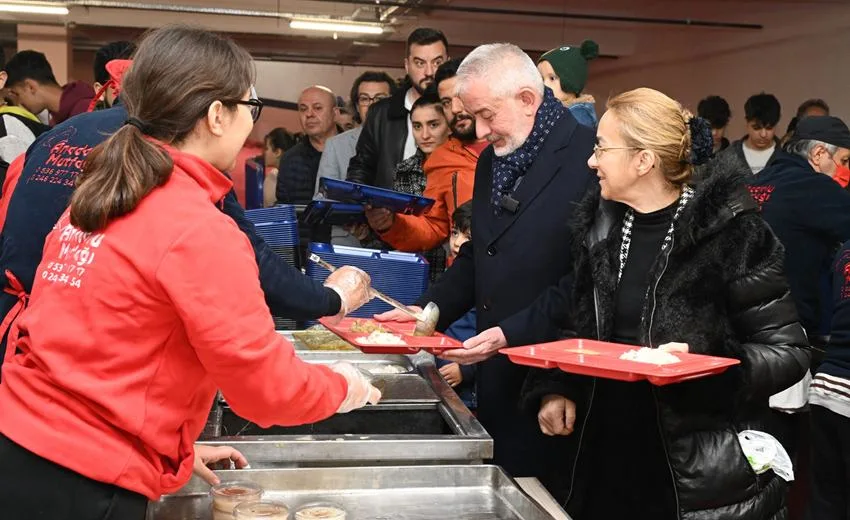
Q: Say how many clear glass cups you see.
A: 3